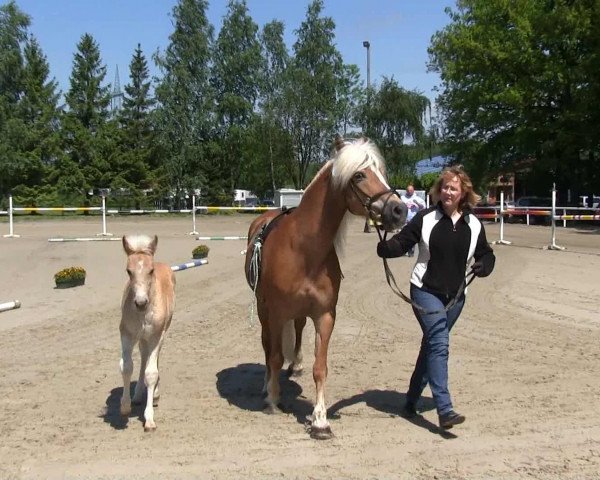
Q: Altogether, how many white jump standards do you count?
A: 5